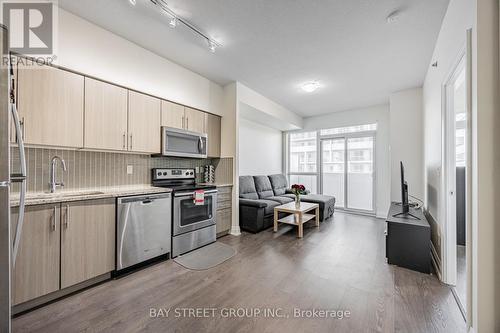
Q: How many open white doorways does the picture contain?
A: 1